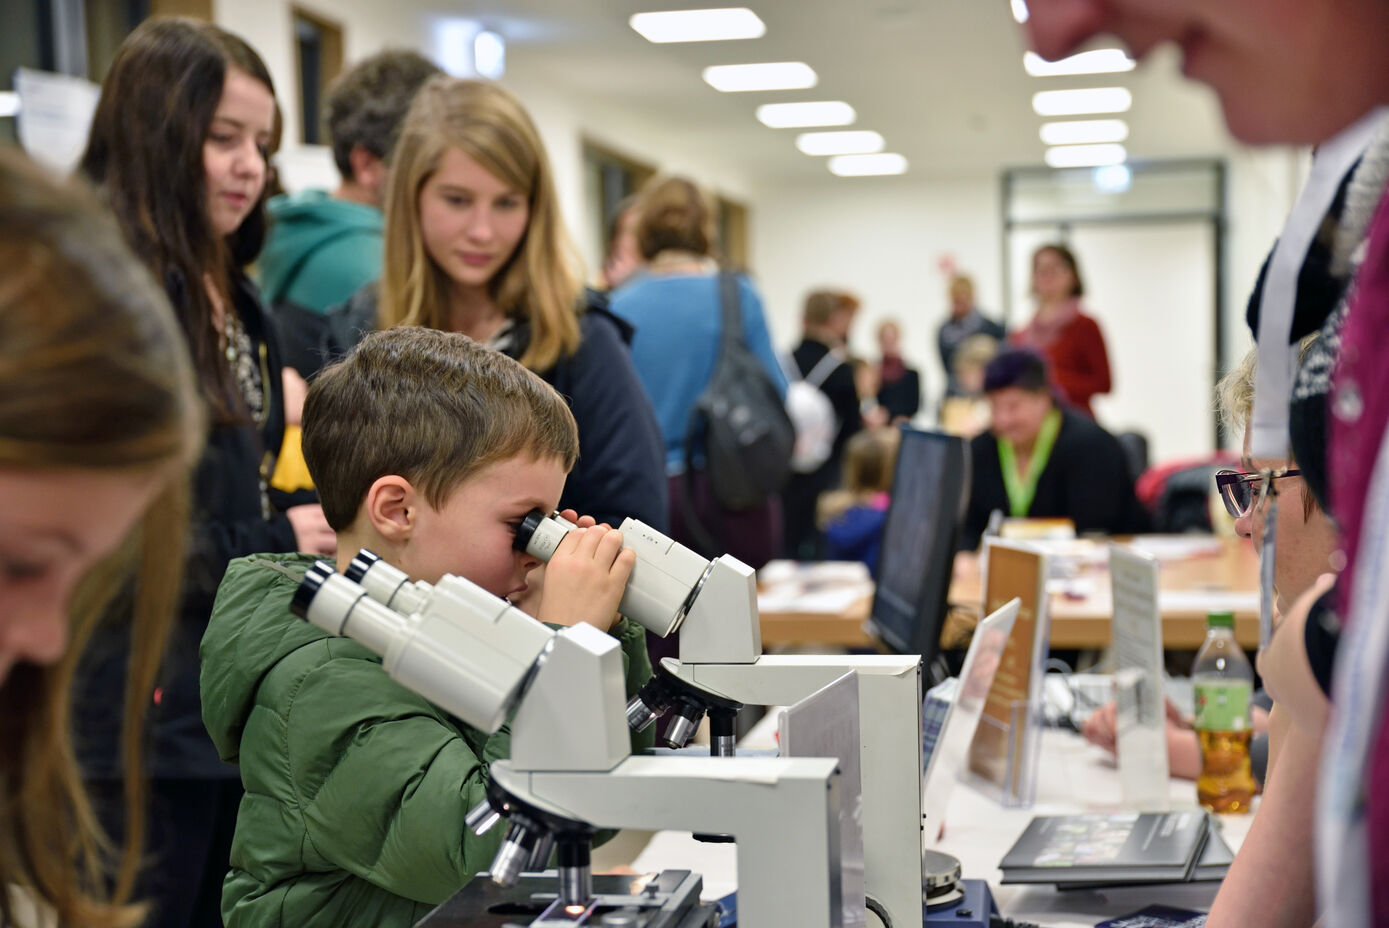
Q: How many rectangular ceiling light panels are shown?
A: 10